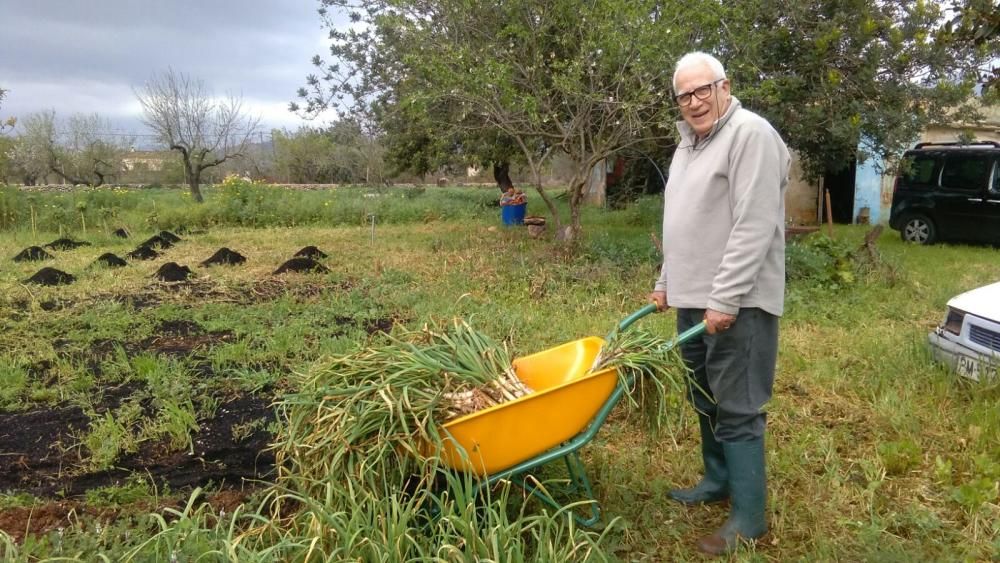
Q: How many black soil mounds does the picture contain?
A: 12